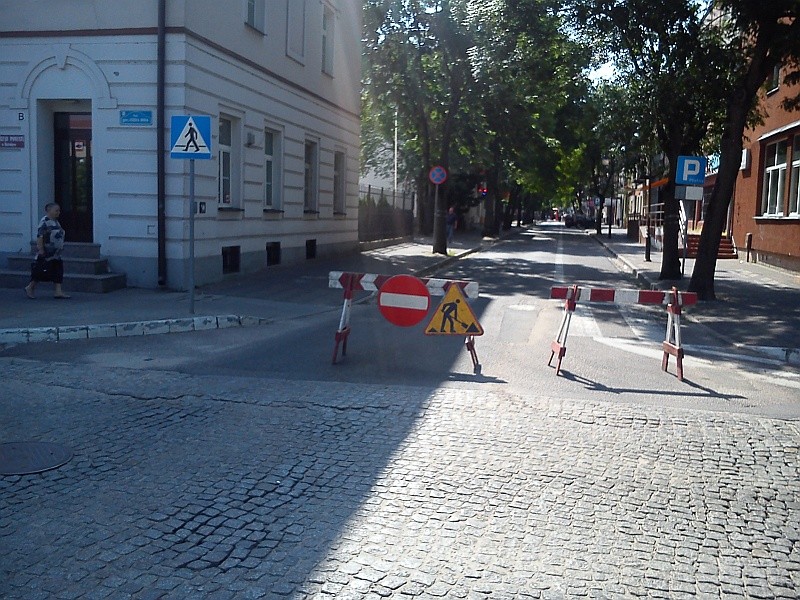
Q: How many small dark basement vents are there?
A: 3